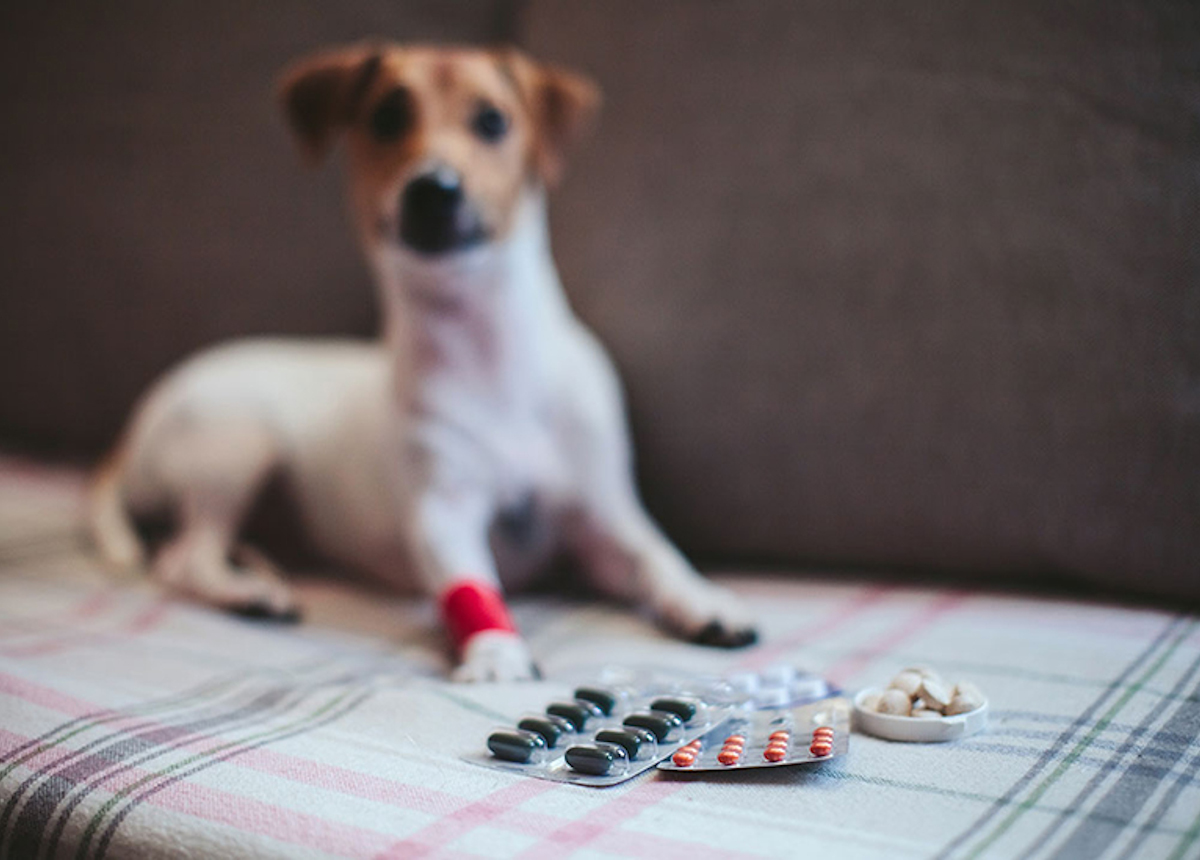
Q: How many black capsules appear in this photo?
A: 8